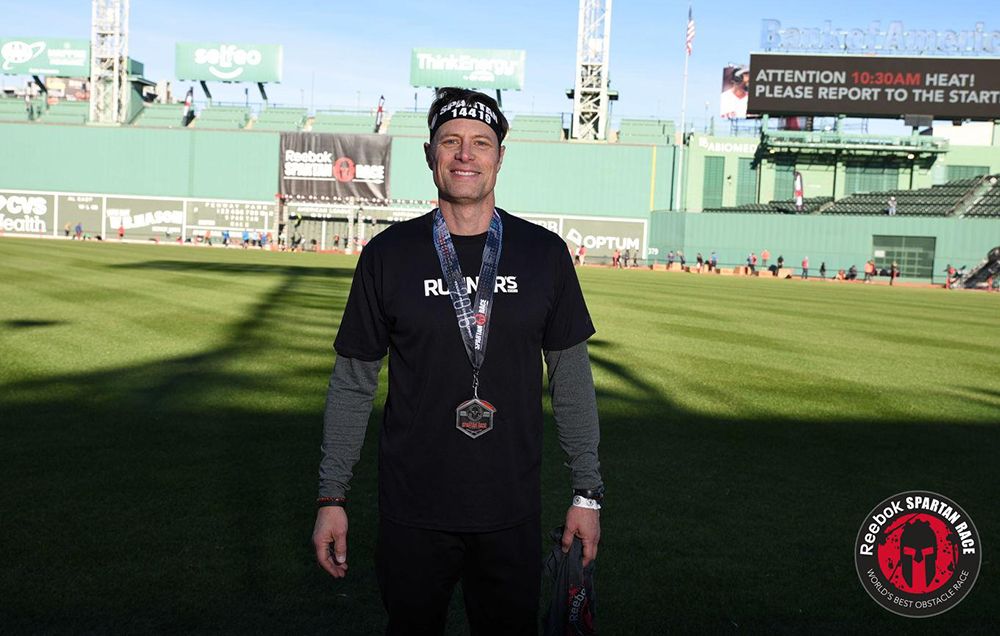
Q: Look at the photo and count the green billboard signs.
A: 3